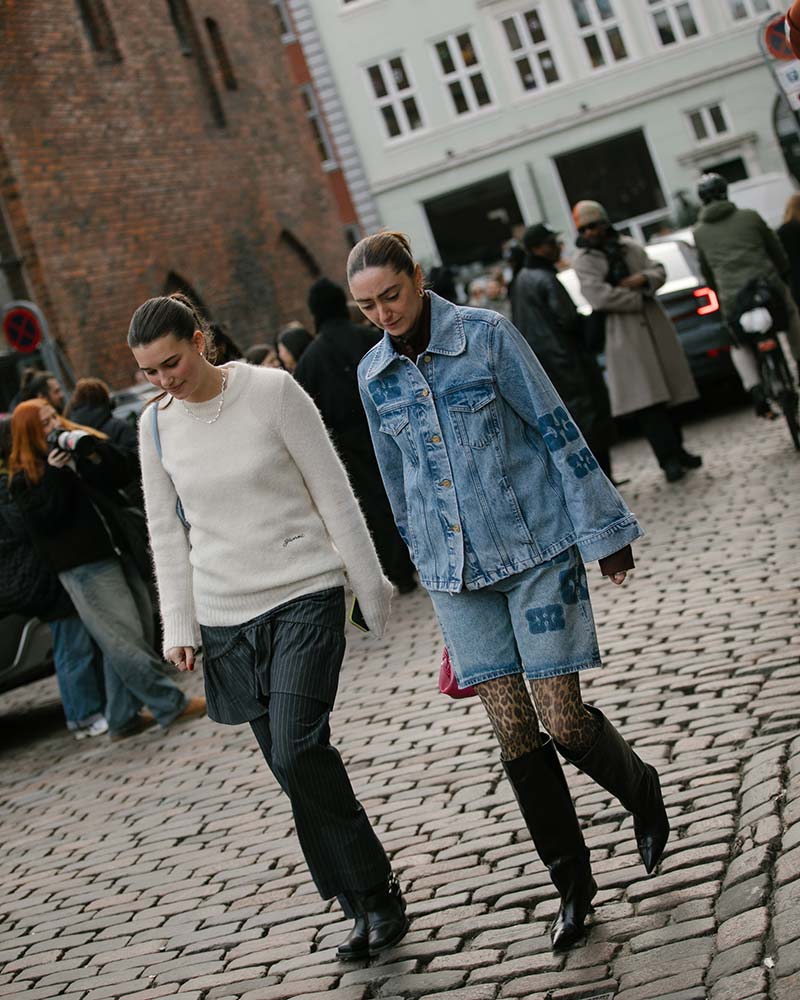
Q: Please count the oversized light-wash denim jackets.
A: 1